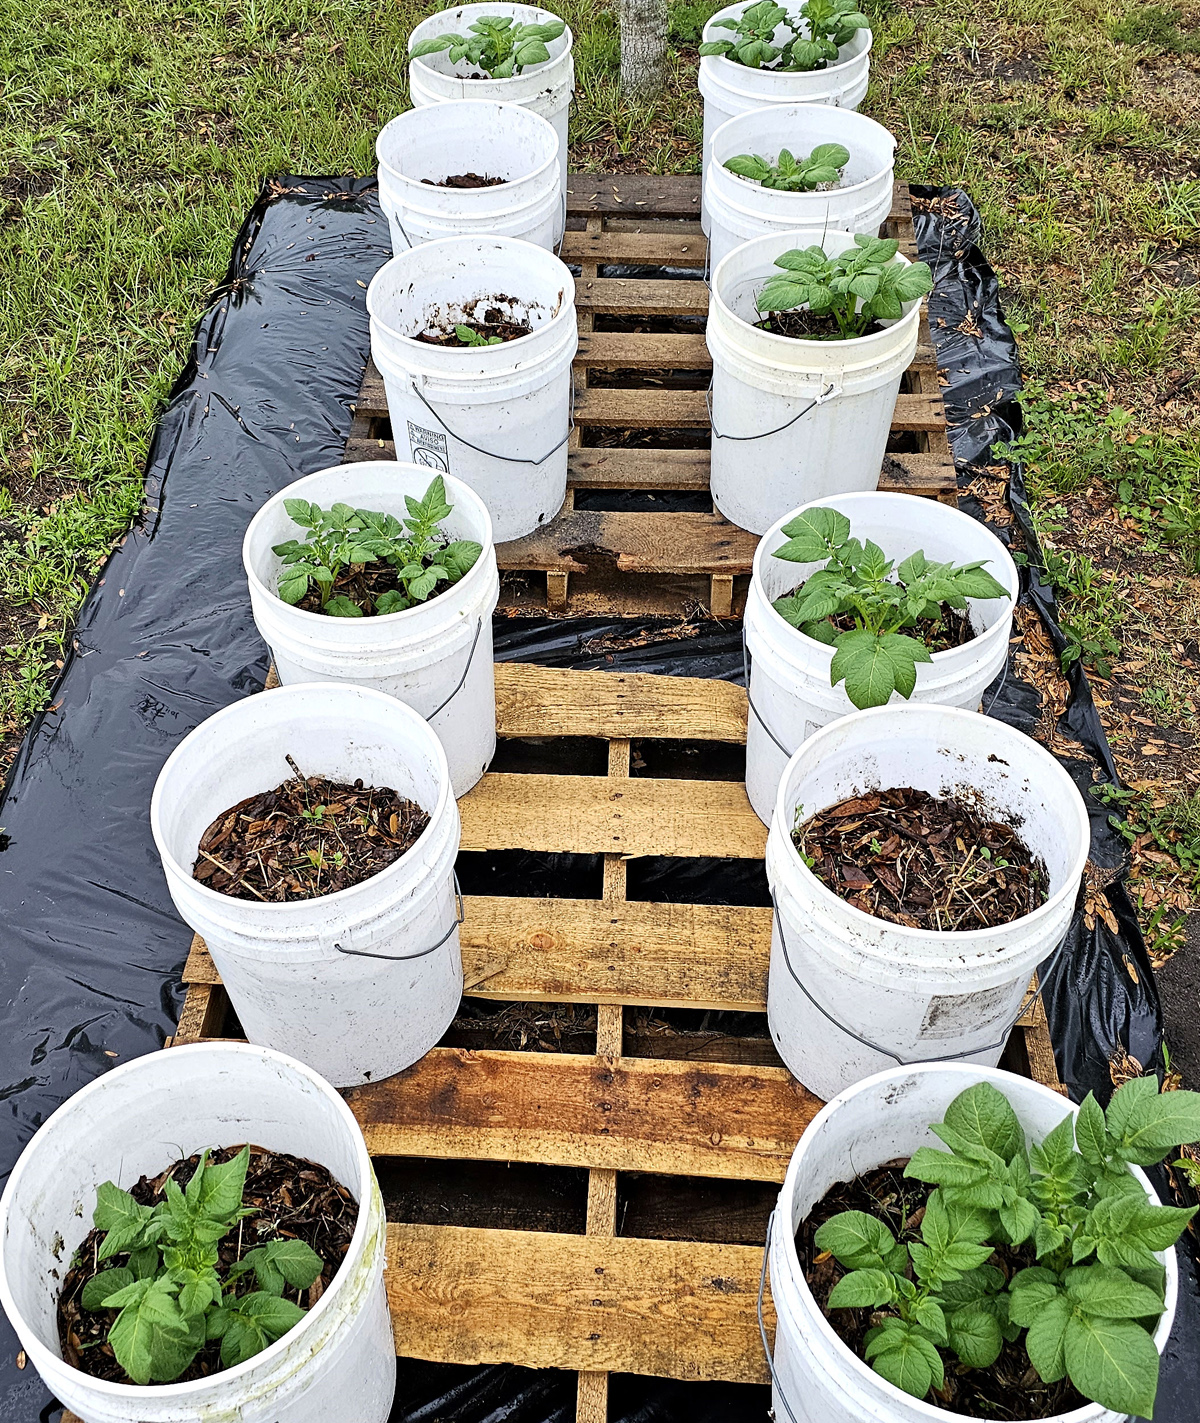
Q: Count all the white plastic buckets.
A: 12